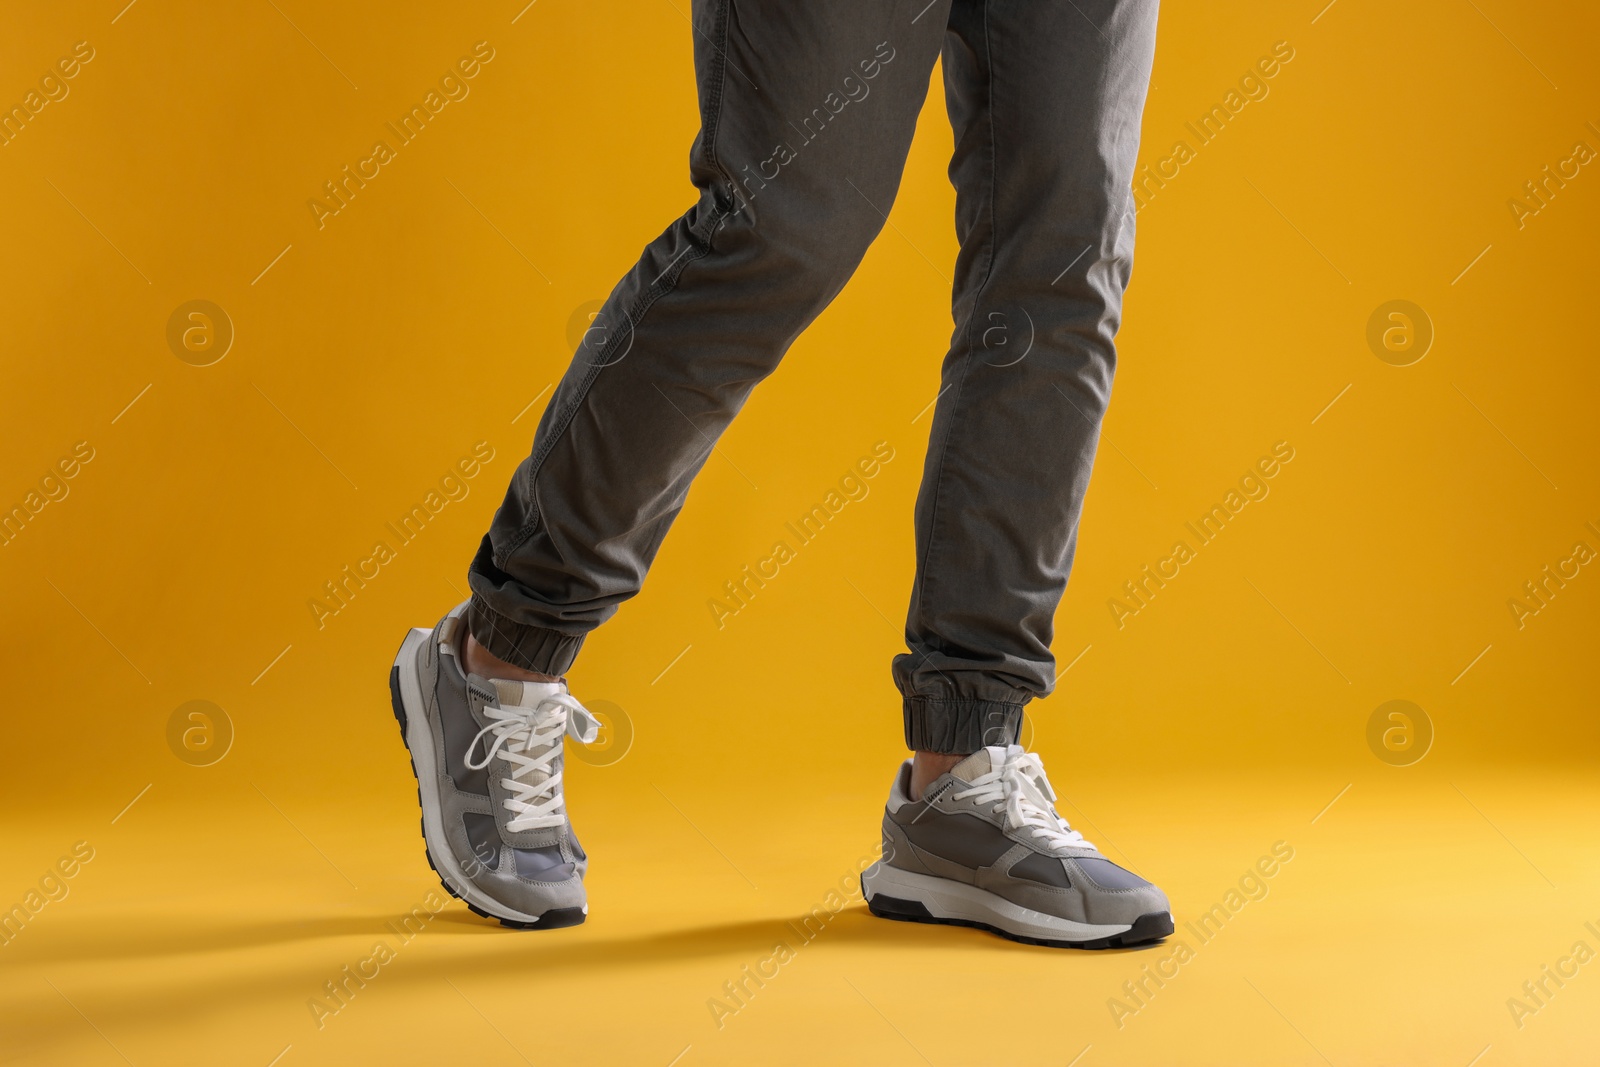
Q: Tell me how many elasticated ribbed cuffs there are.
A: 2